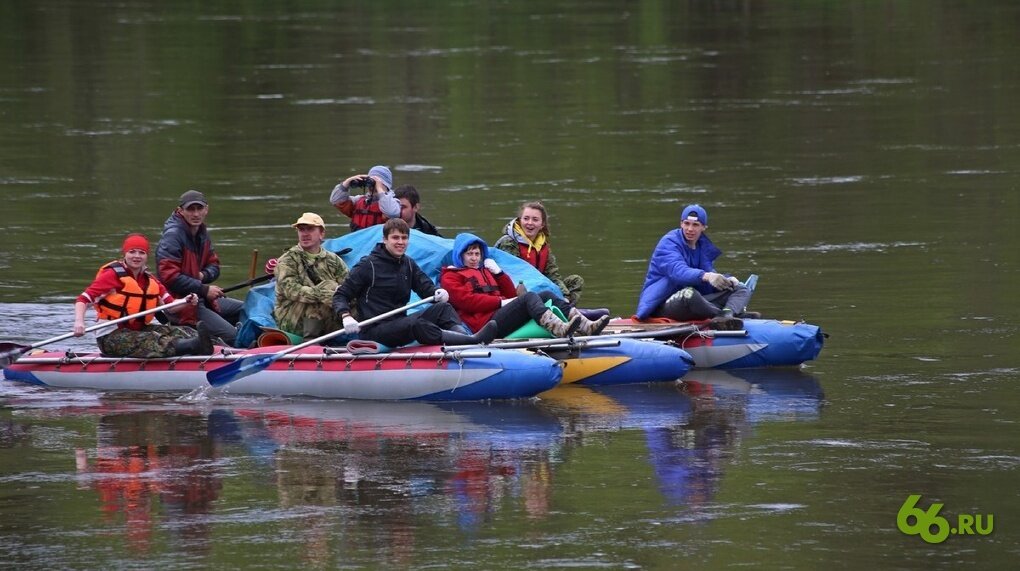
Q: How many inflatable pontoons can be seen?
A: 3